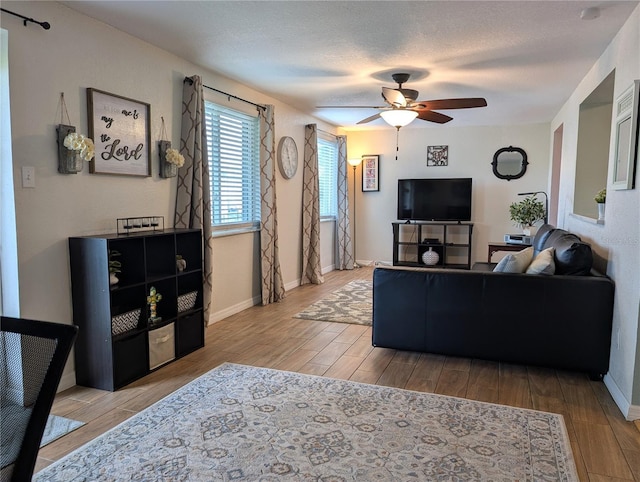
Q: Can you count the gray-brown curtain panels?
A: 4